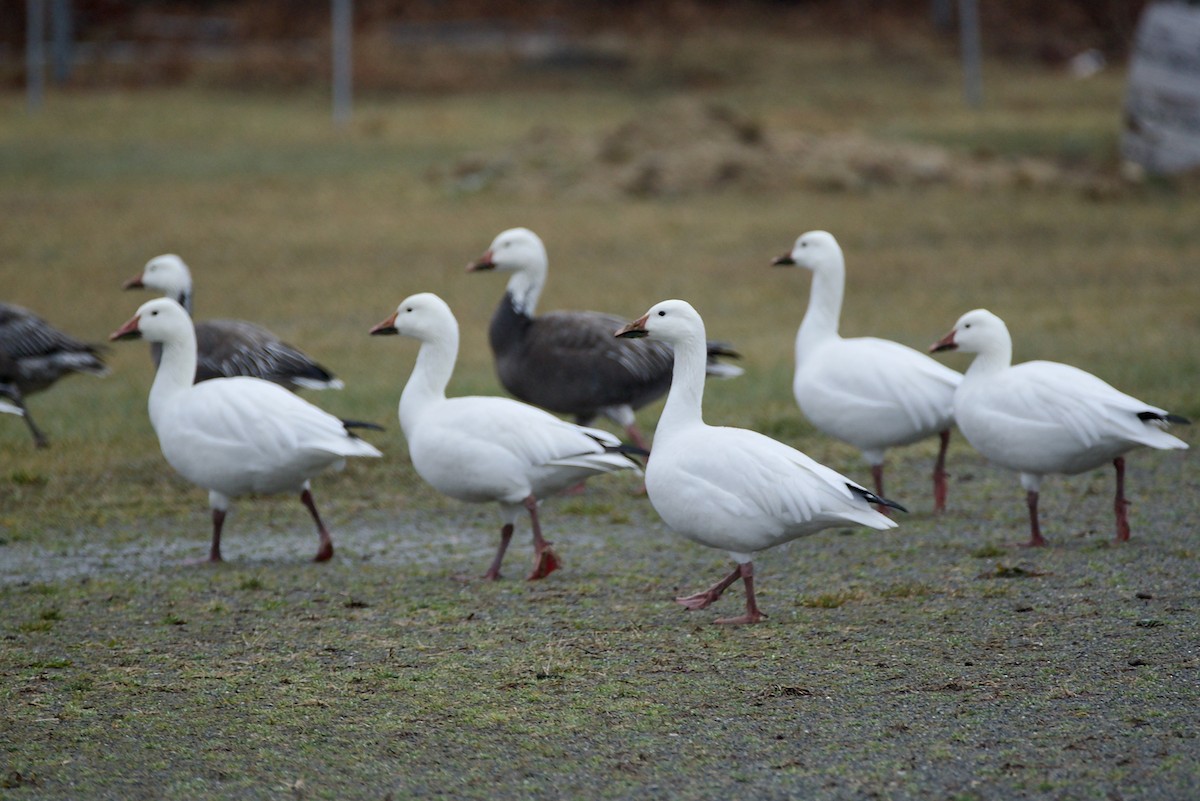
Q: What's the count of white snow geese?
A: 5